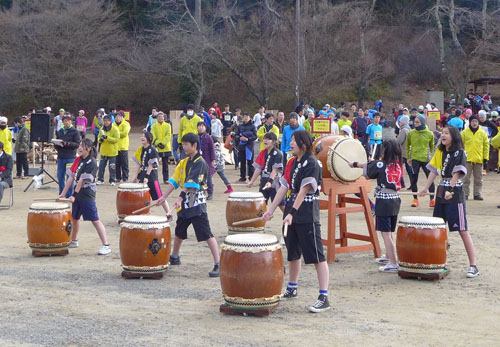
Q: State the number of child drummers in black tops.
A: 7